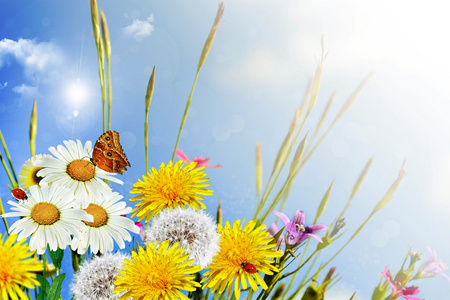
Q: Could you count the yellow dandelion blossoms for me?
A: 4